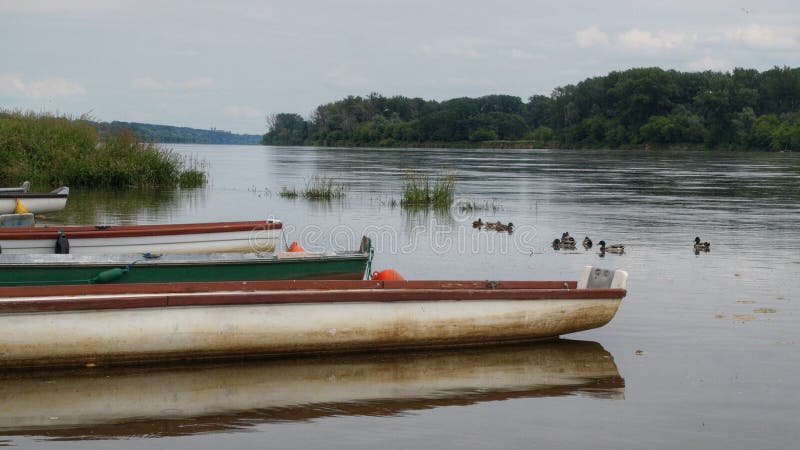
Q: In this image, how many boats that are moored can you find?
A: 5